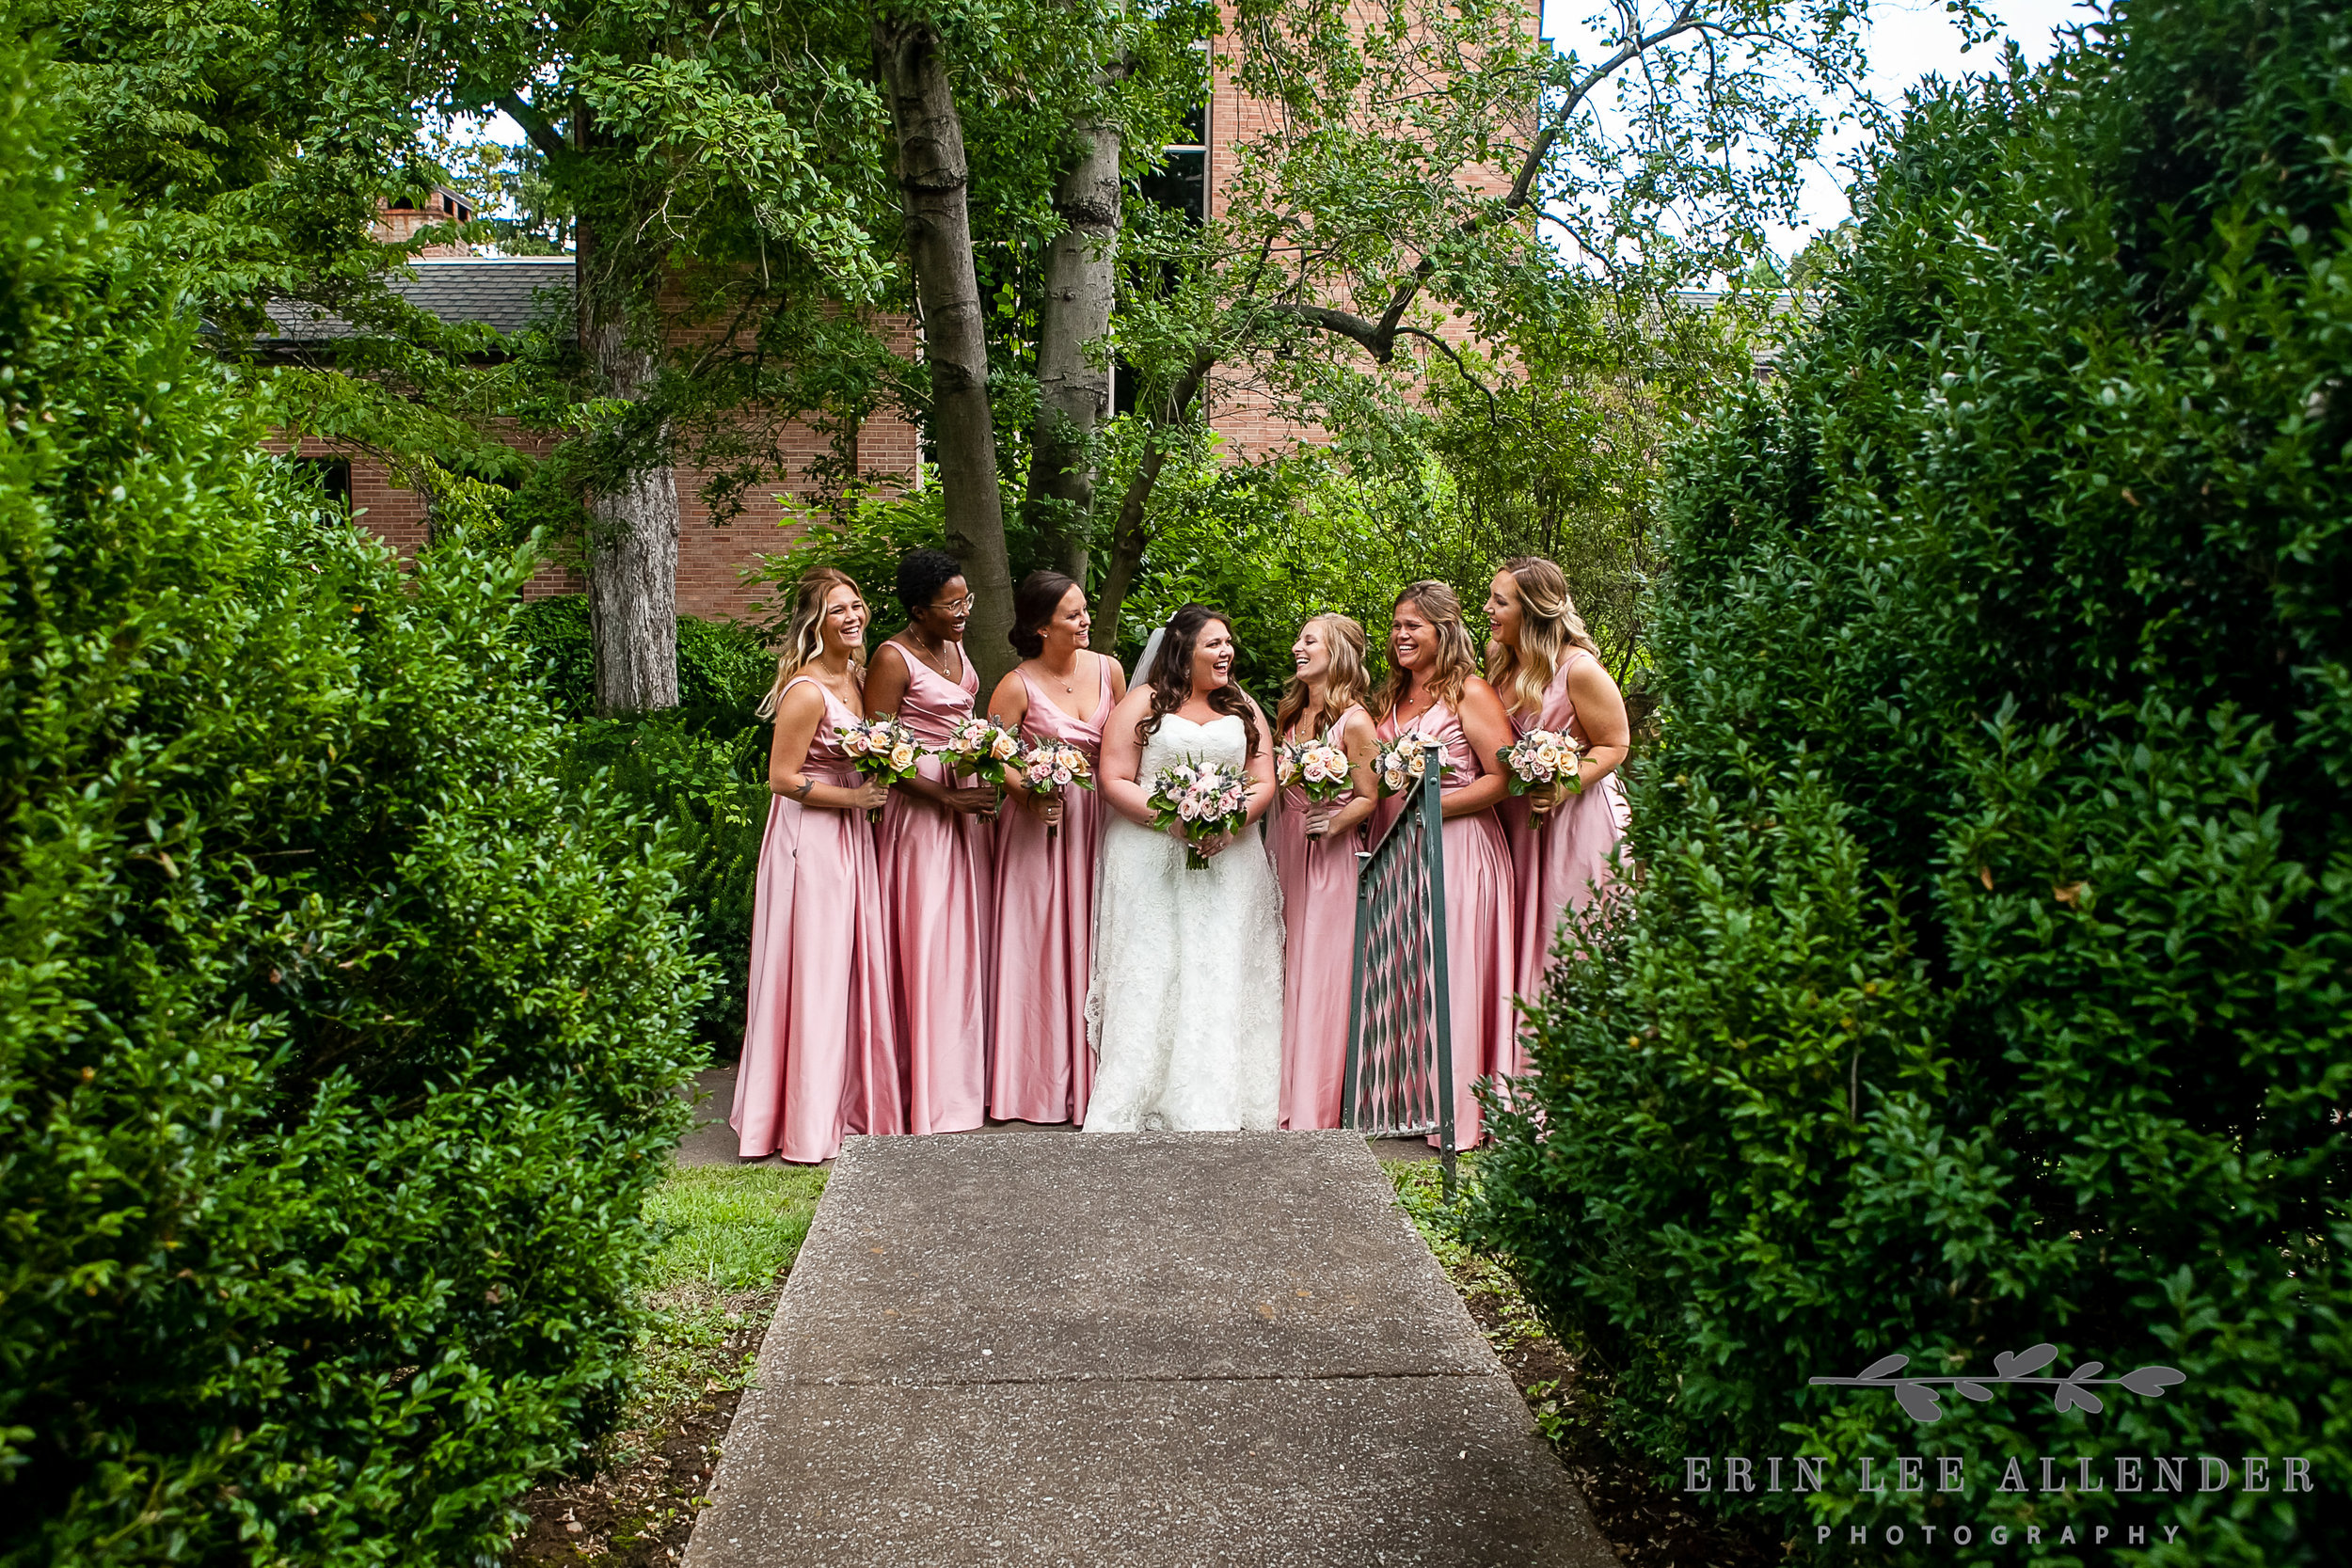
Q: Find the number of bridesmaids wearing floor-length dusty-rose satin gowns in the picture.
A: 6